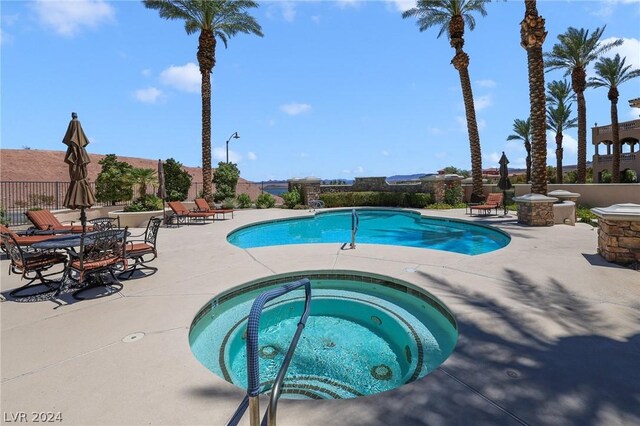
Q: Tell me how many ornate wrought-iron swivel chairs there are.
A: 4